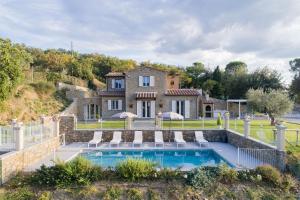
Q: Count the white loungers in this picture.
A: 6